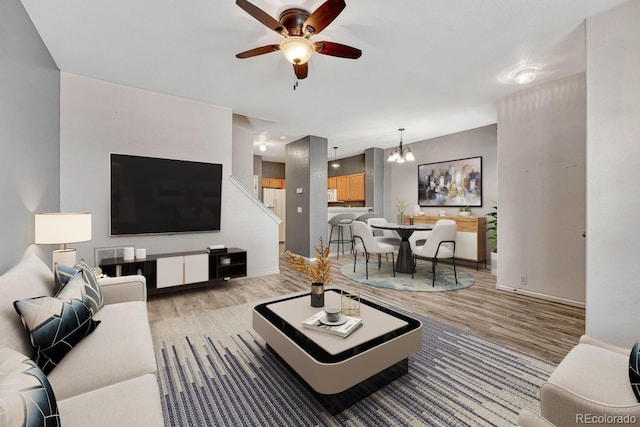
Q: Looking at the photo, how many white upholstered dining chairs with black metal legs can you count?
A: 4